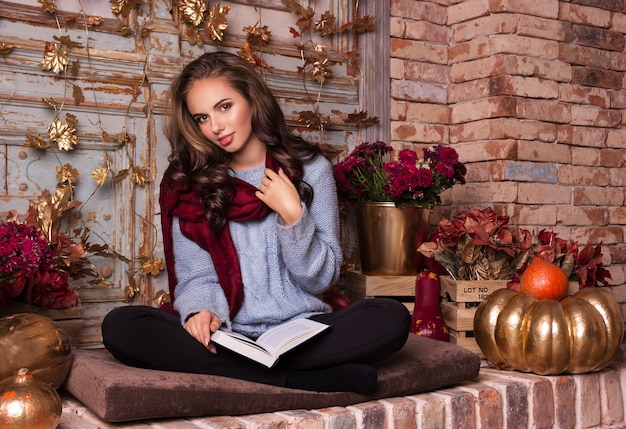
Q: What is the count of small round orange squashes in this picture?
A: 1